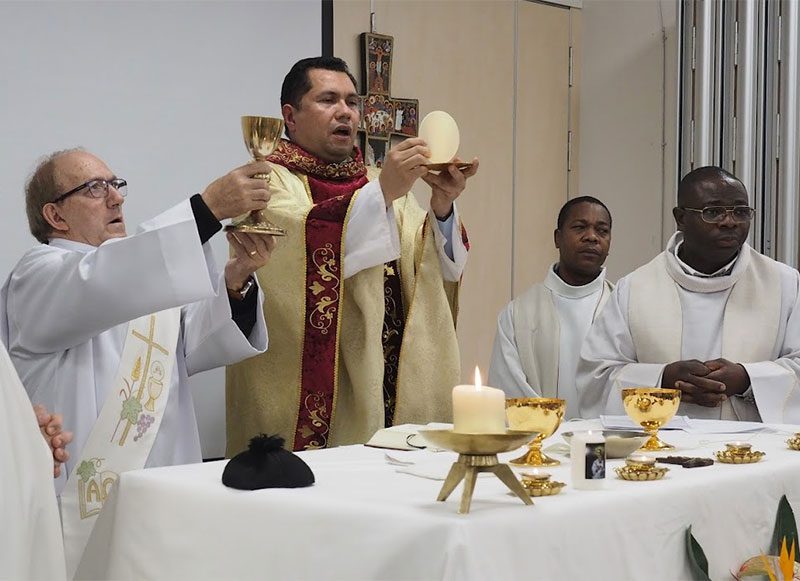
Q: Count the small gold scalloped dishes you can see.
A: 4